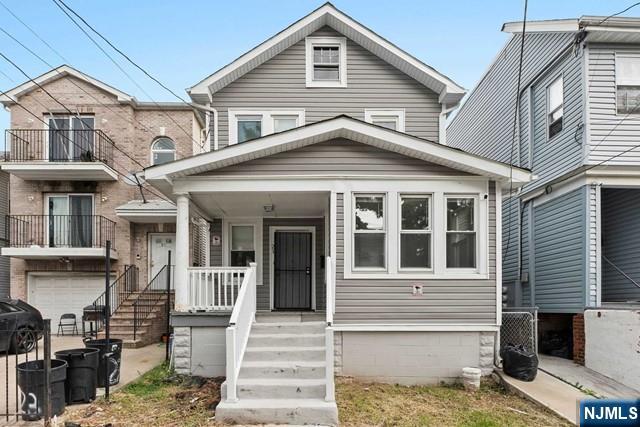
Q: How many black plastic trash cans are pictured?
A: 3